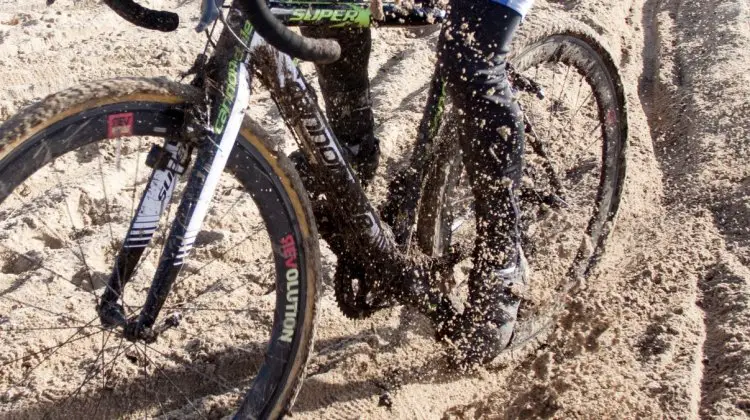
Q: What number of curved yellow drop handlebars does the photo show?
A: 0